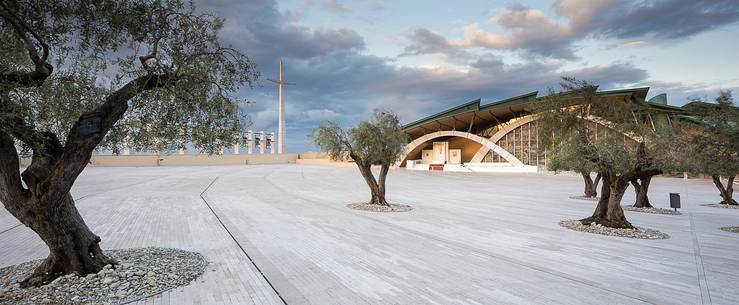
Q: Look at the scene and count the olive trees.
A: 6